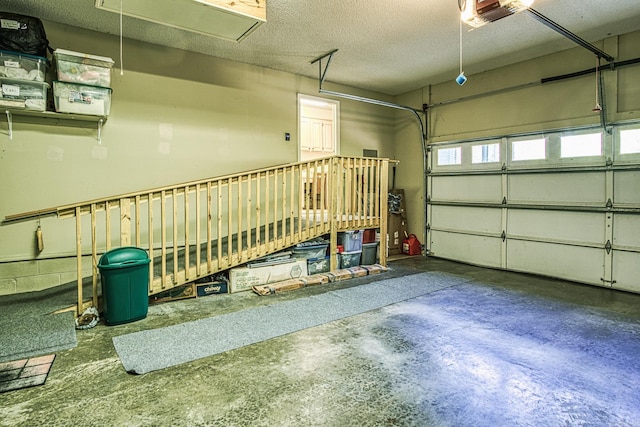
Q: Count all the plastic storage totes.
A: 10